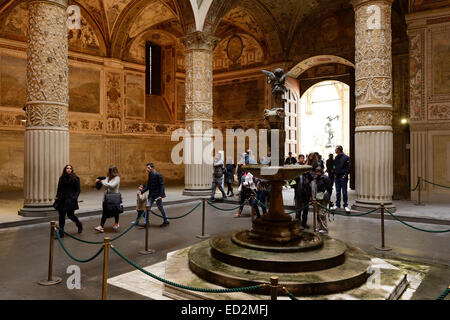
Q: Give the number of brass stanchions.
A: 9